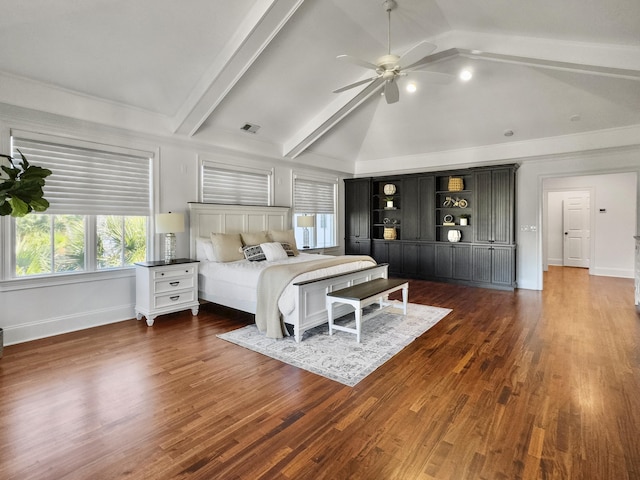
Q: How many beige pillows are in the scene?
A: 3